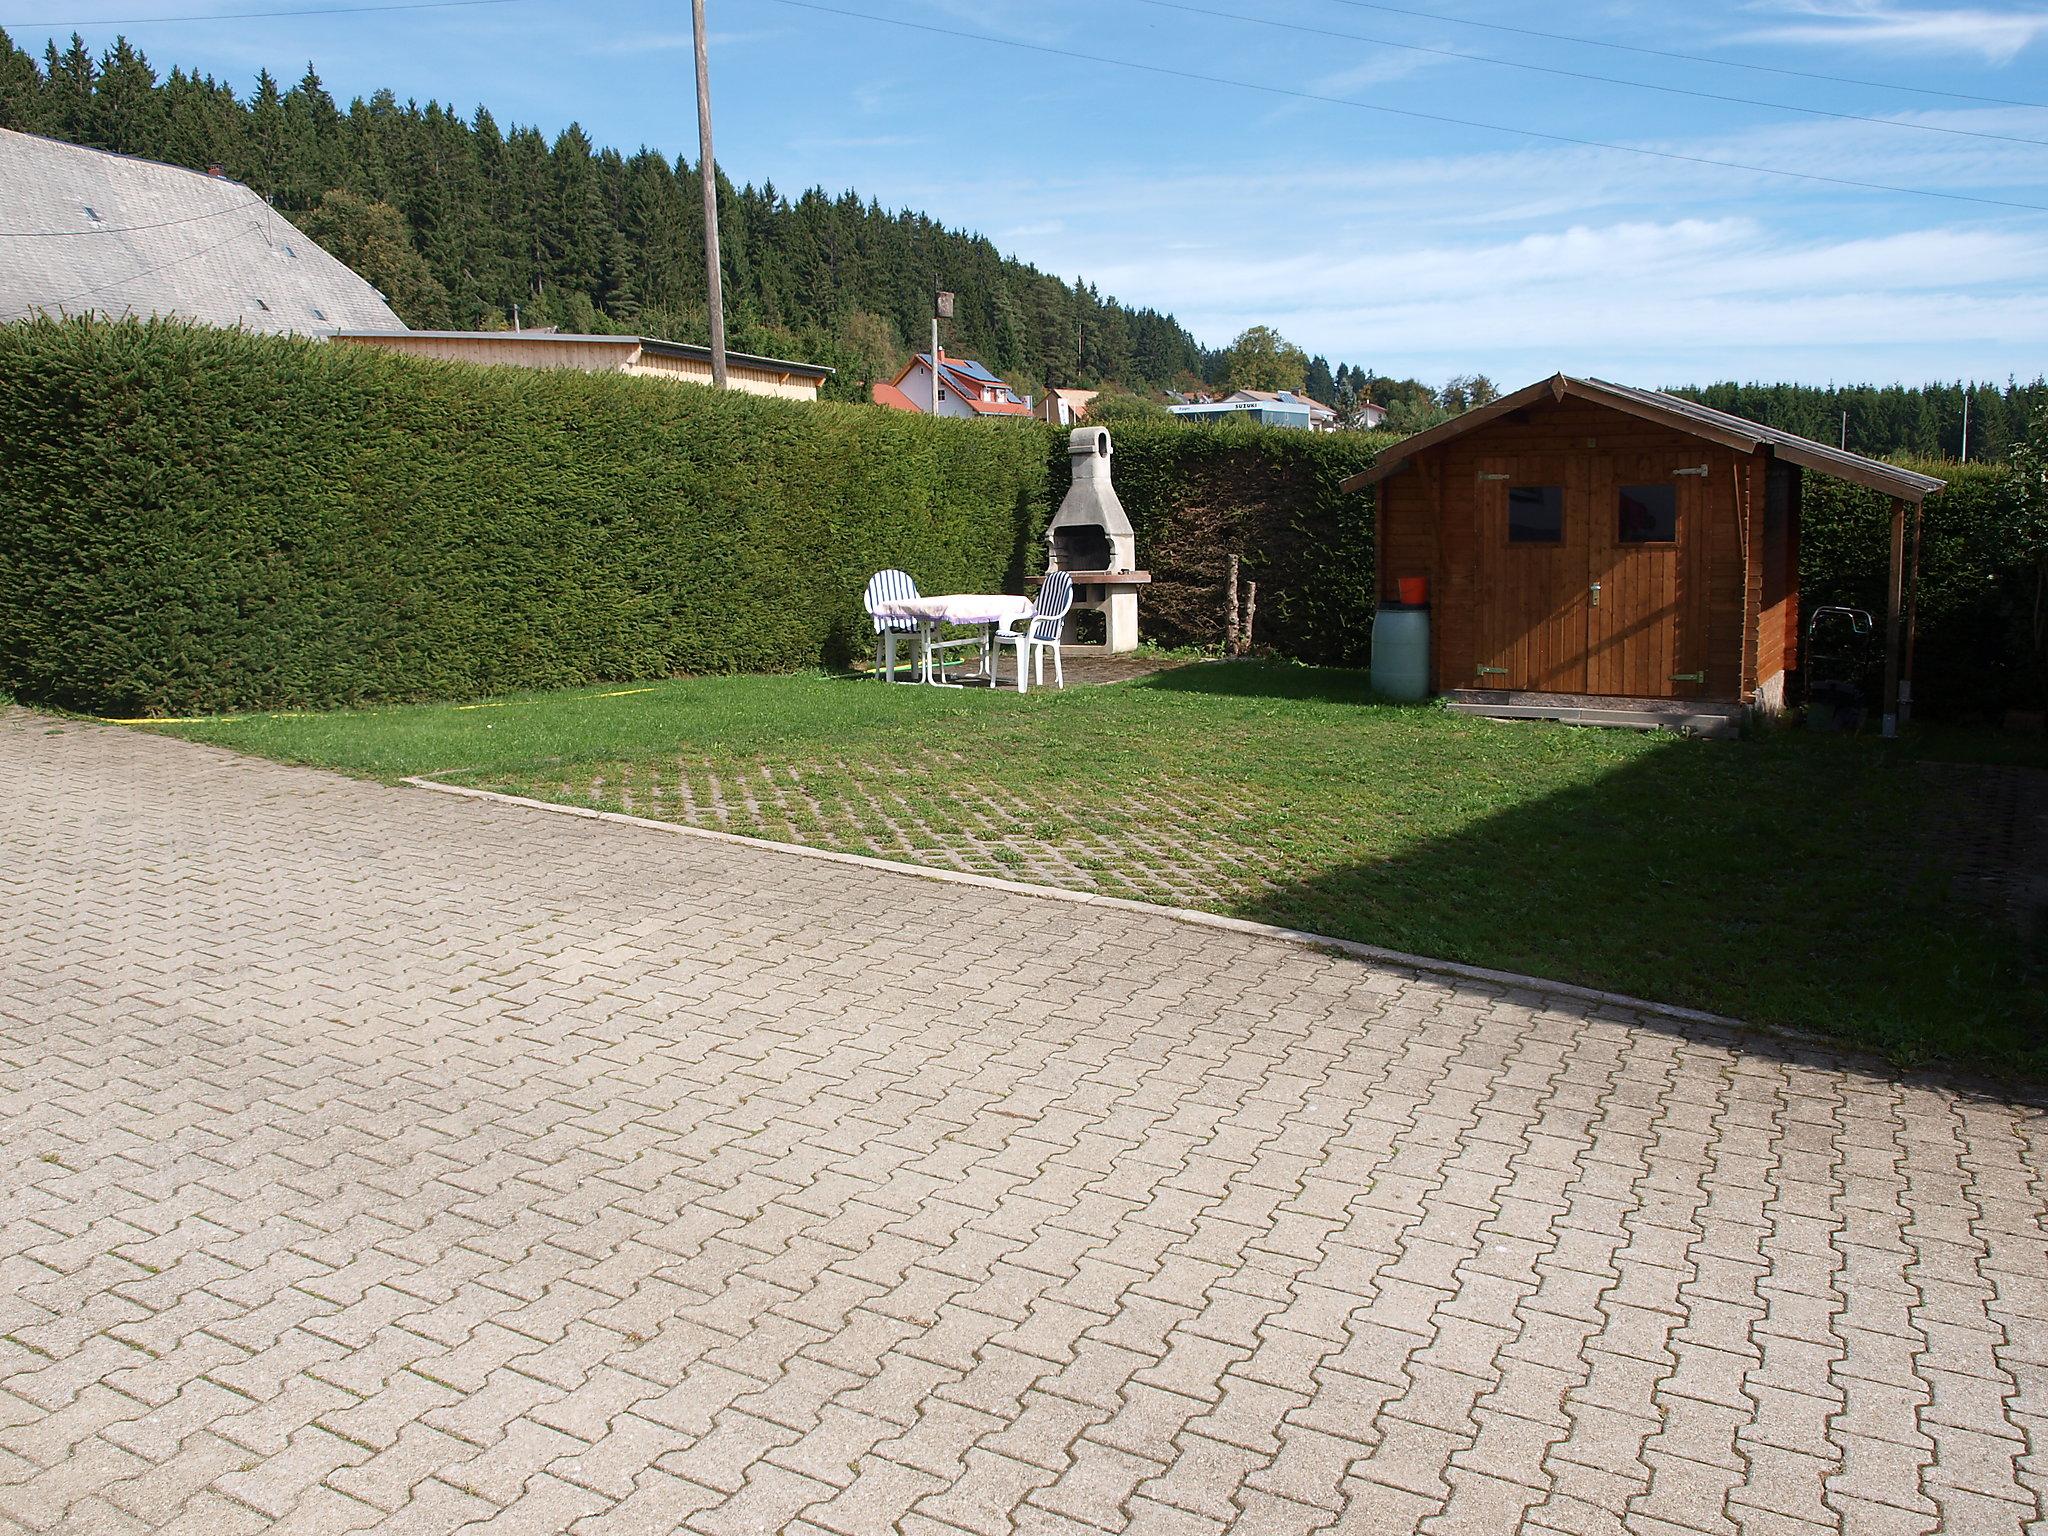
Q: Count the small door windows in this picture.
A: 2